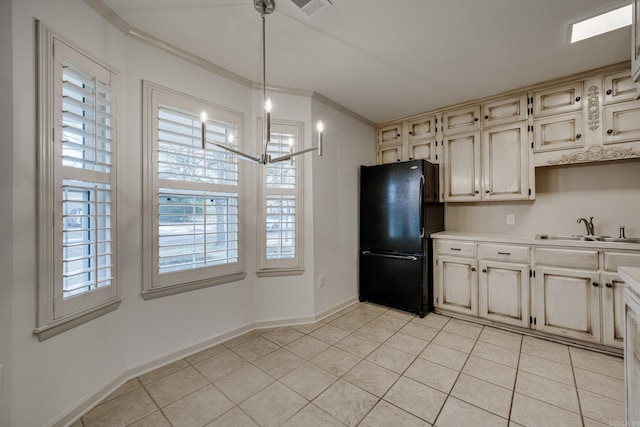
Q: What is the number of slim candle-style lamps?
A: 5